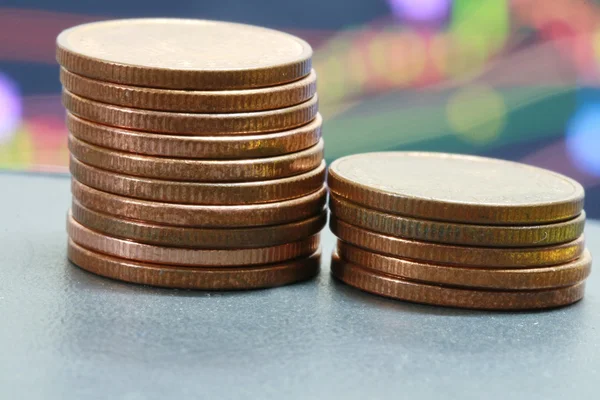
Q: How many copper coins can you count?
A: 15